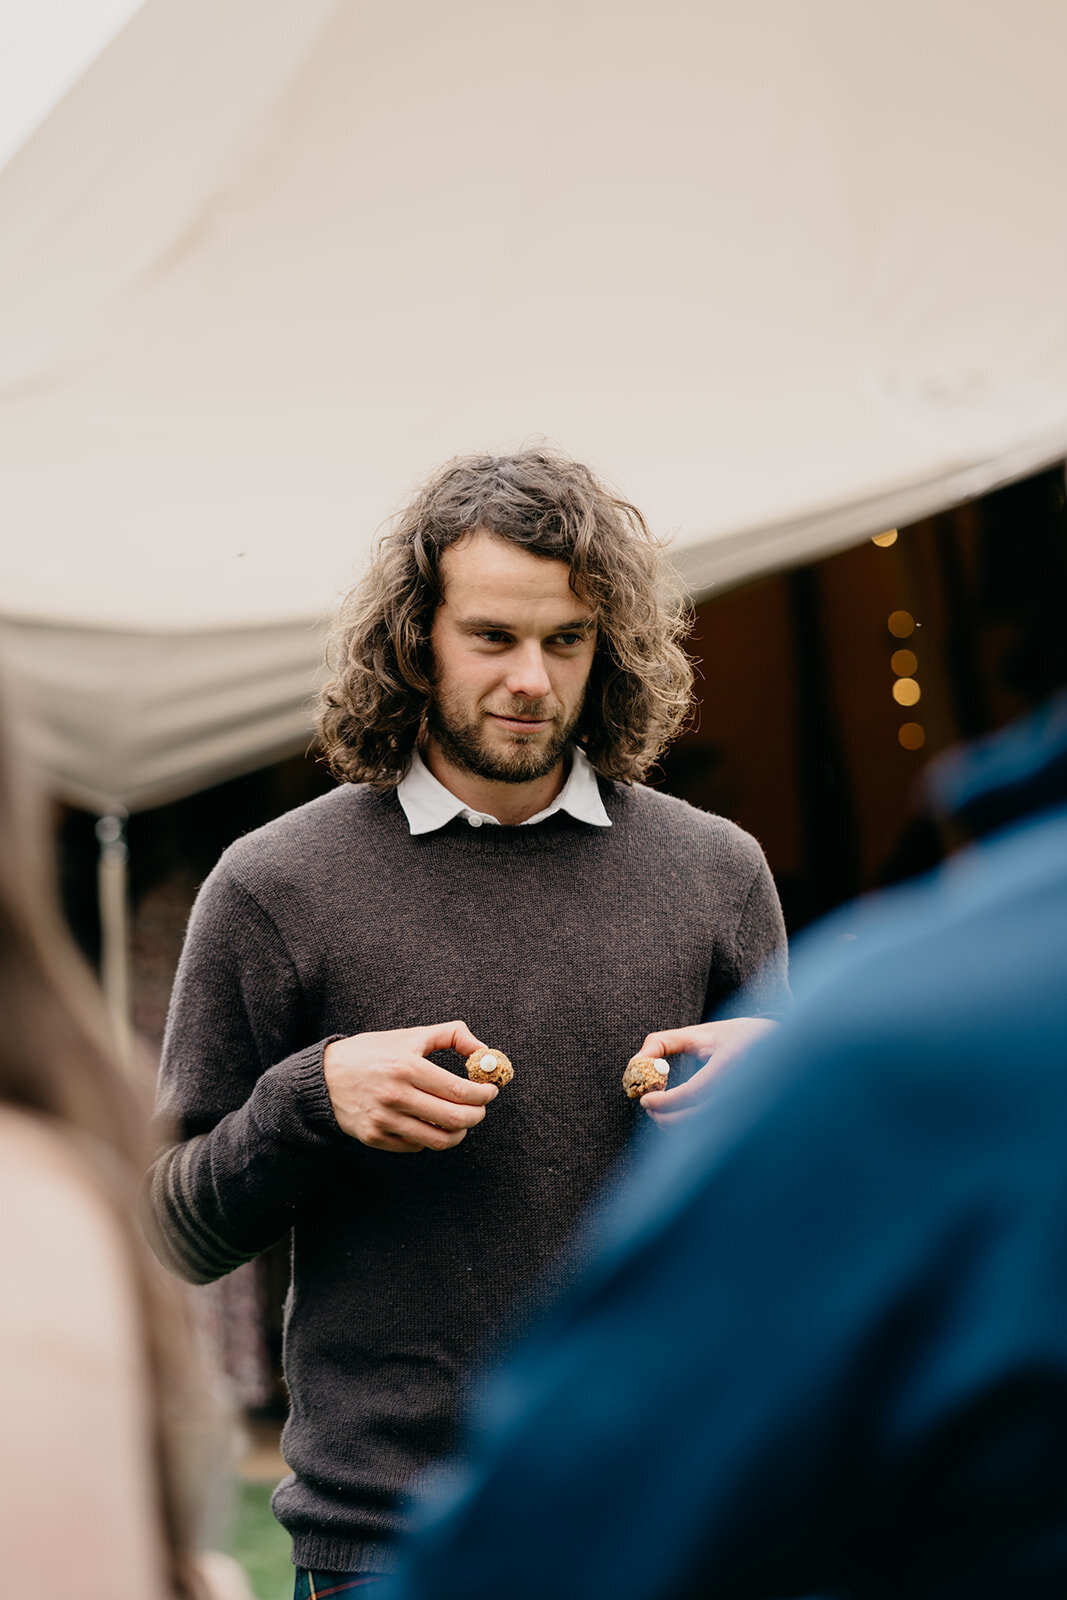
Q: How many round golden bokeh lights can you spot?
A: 5